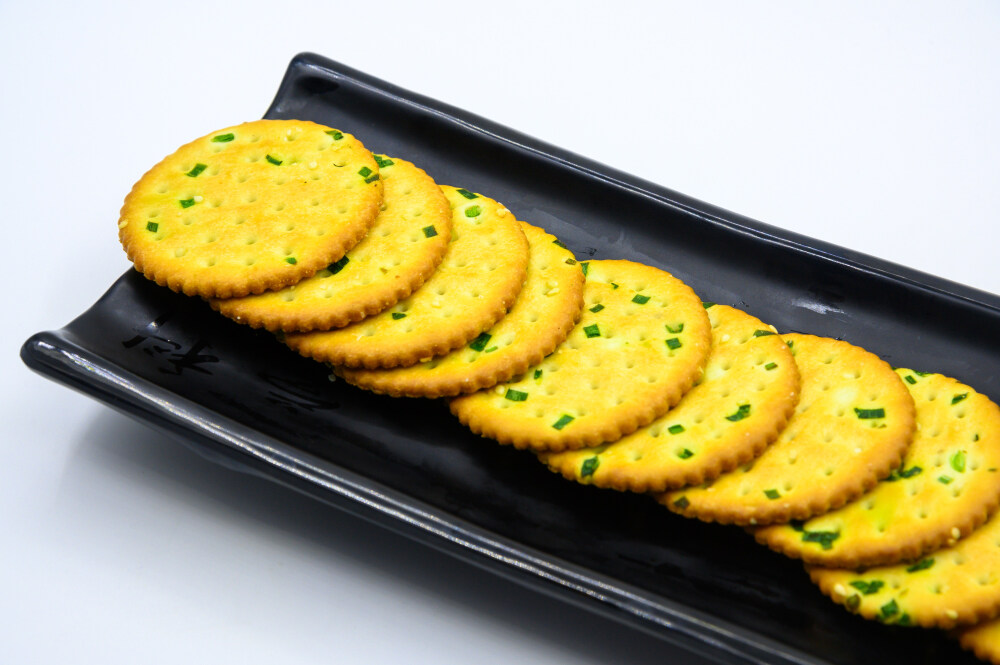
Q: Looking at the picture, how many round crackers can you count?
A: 10